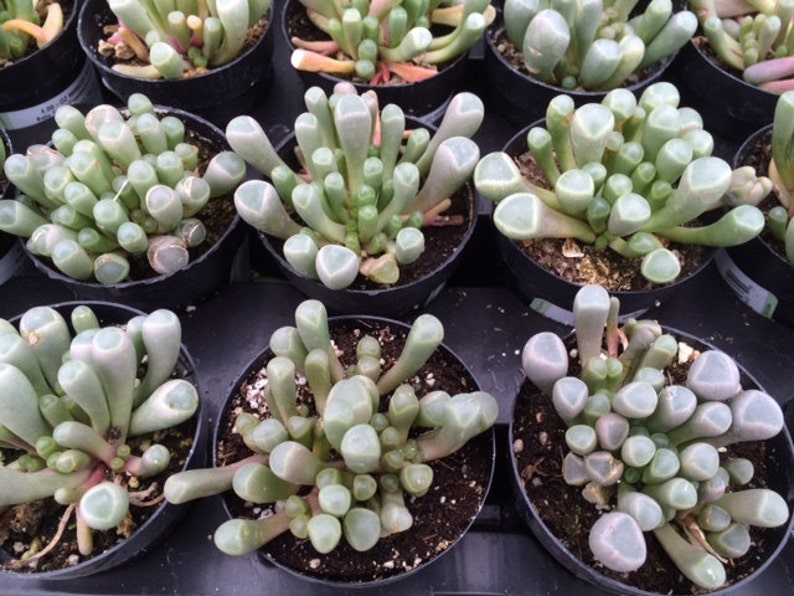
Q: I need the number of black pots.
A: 13